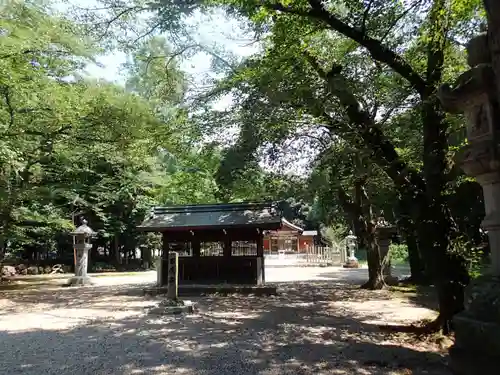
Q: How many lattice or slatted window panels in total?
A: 3